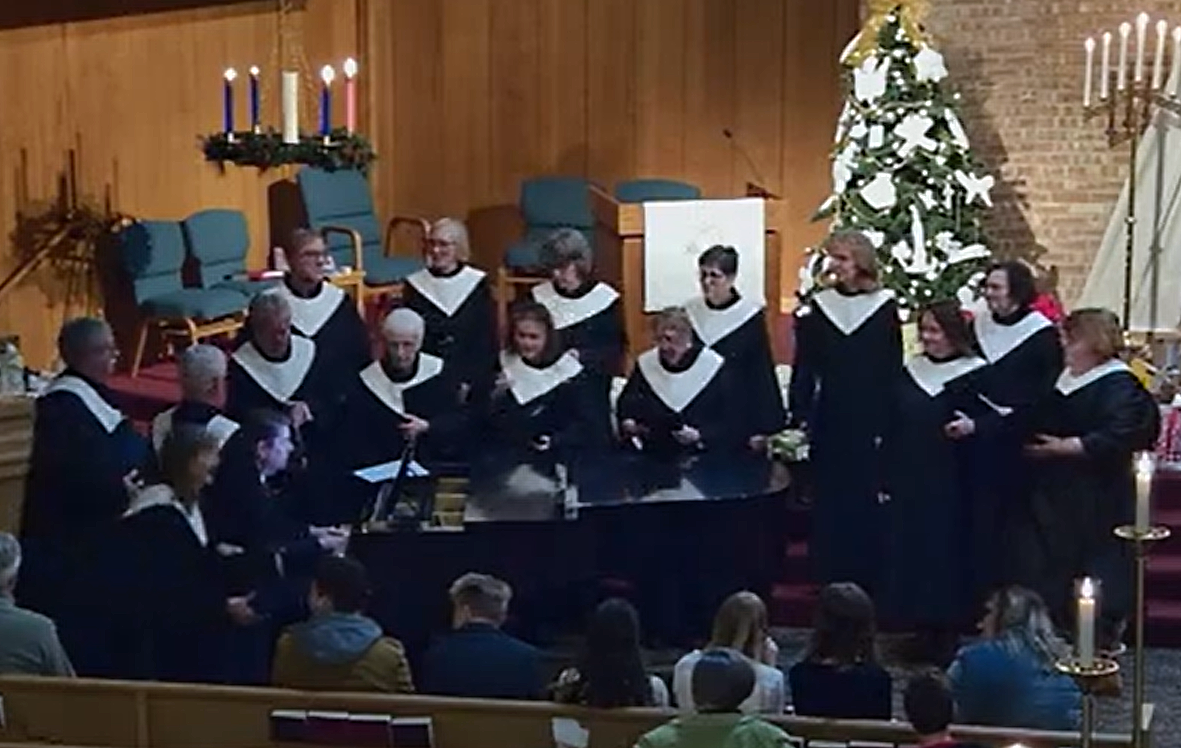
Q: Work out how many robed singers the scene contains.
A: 15